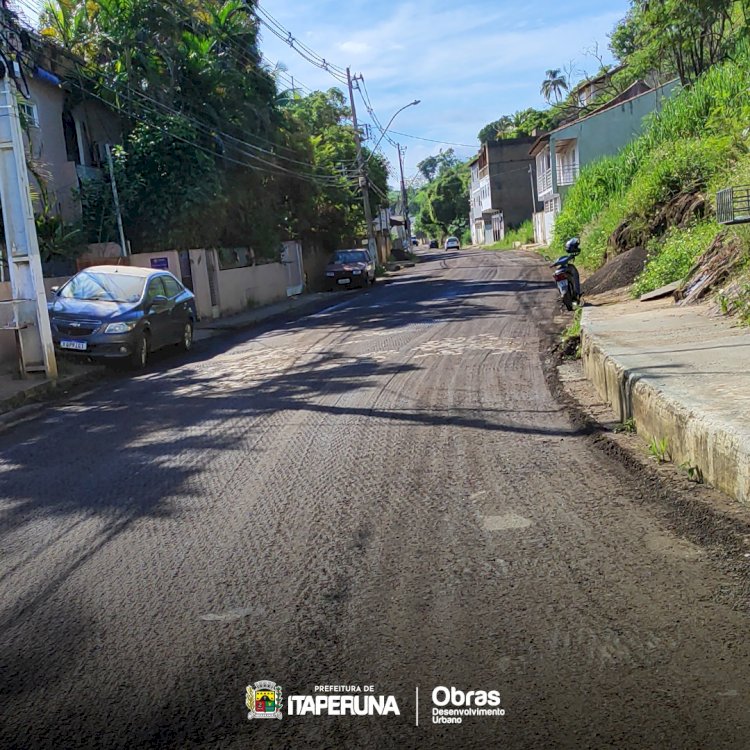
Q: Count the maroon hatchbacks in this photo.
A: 1